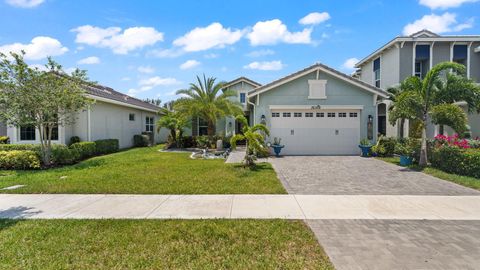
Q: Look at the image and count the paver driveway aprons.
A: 1